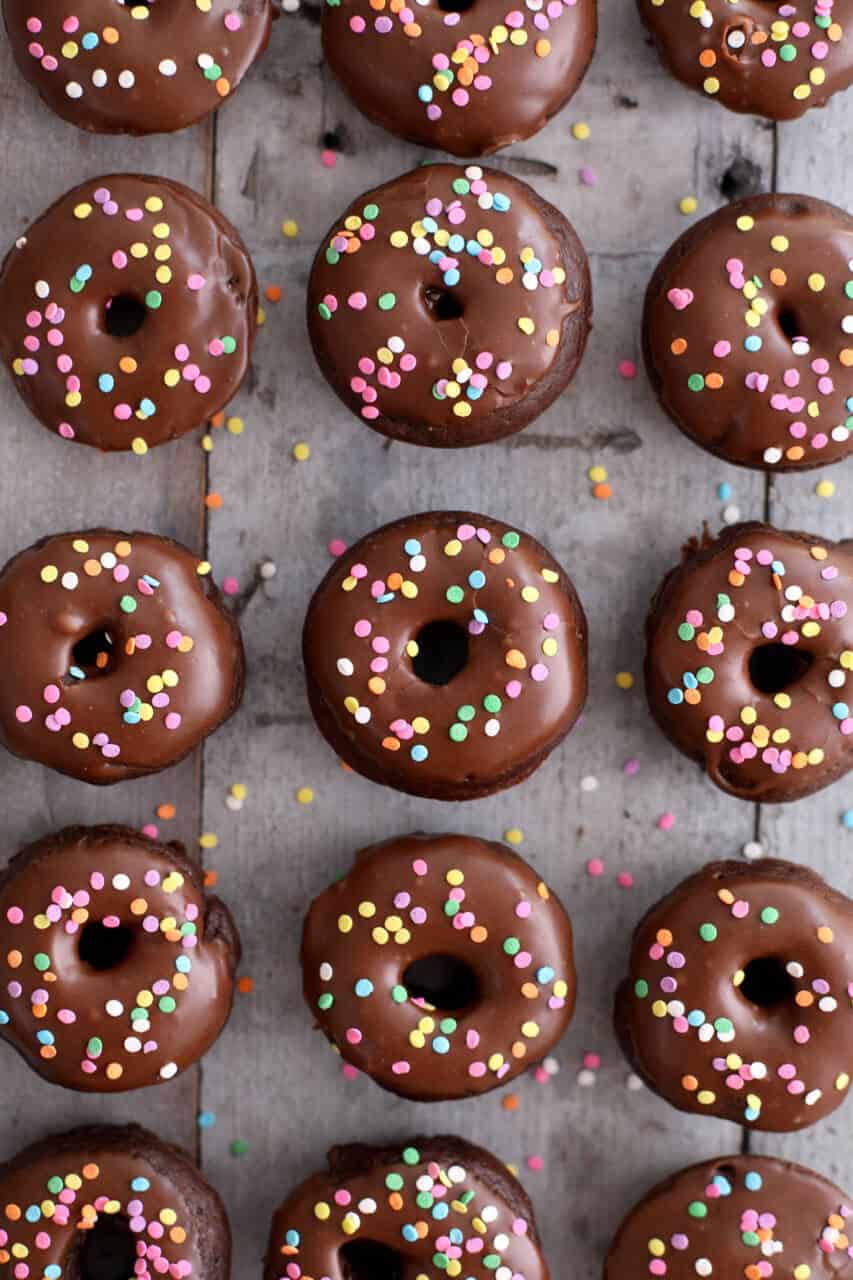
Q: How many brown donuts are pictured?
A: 15